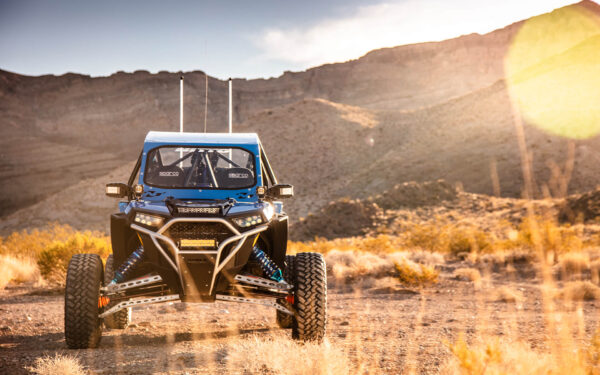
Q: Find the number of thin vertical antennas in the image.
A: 3